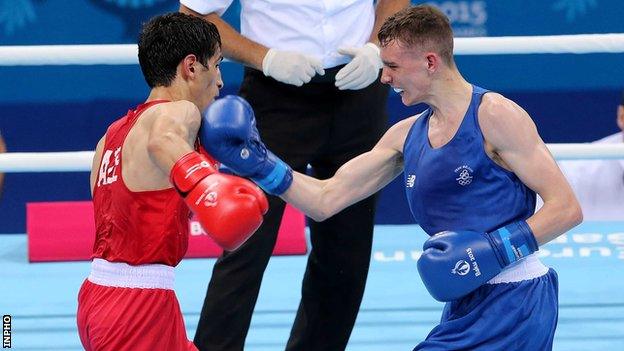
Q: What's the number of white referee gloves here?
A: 2